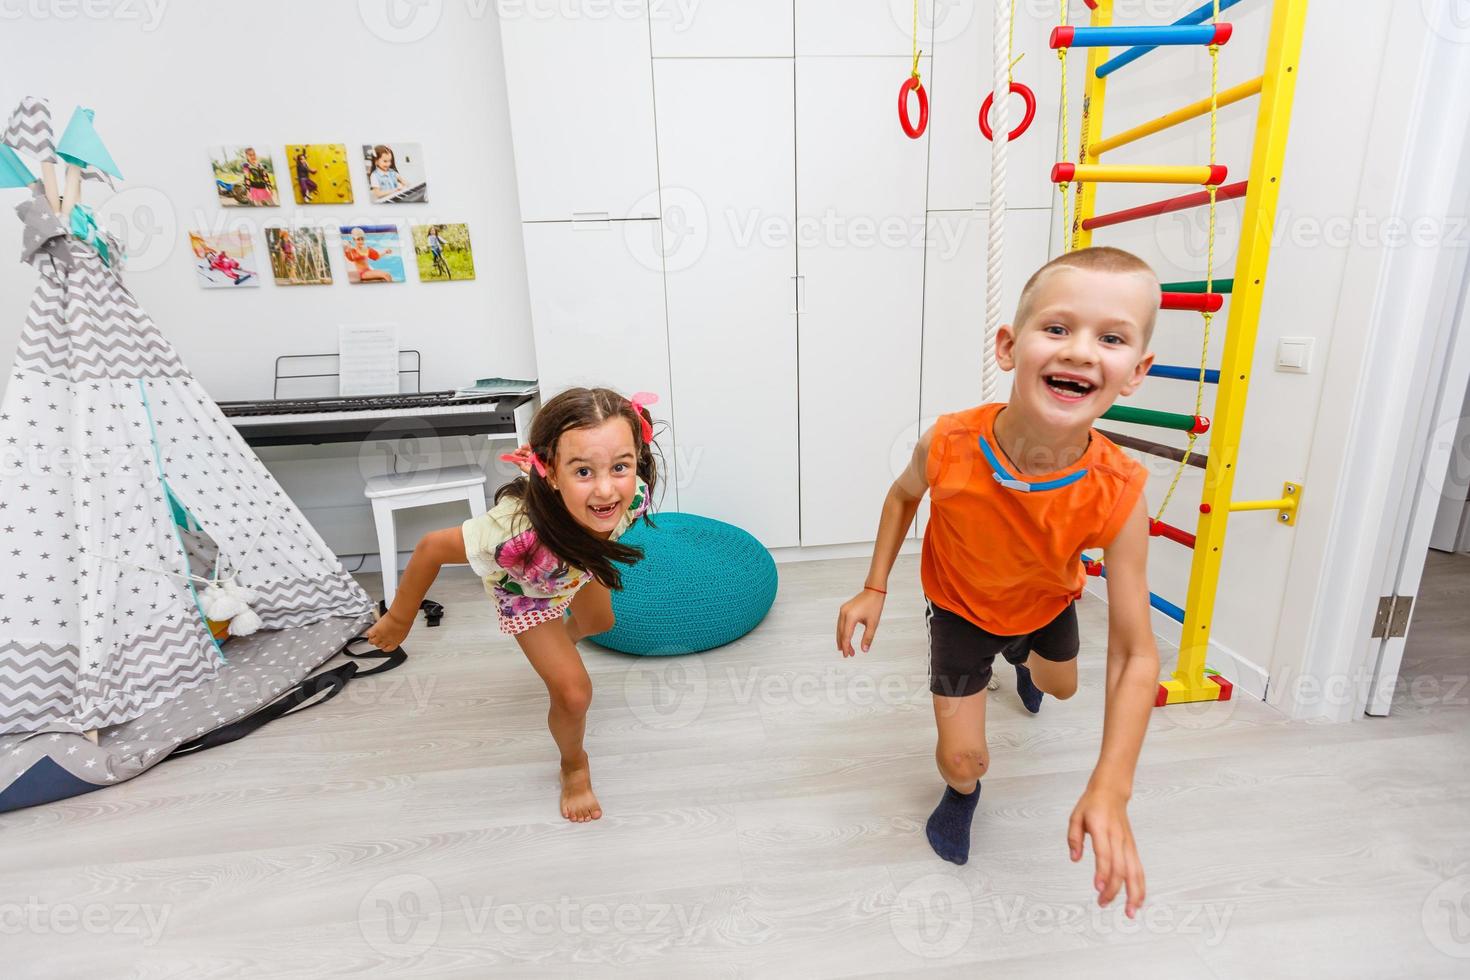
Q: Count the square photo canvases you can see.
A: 7